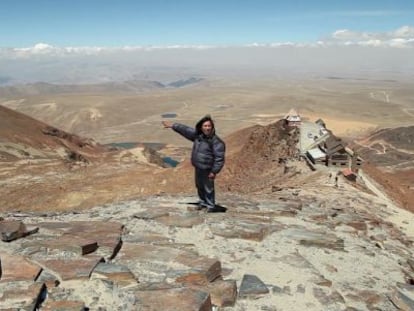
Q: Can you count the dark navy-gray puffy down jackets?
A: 1